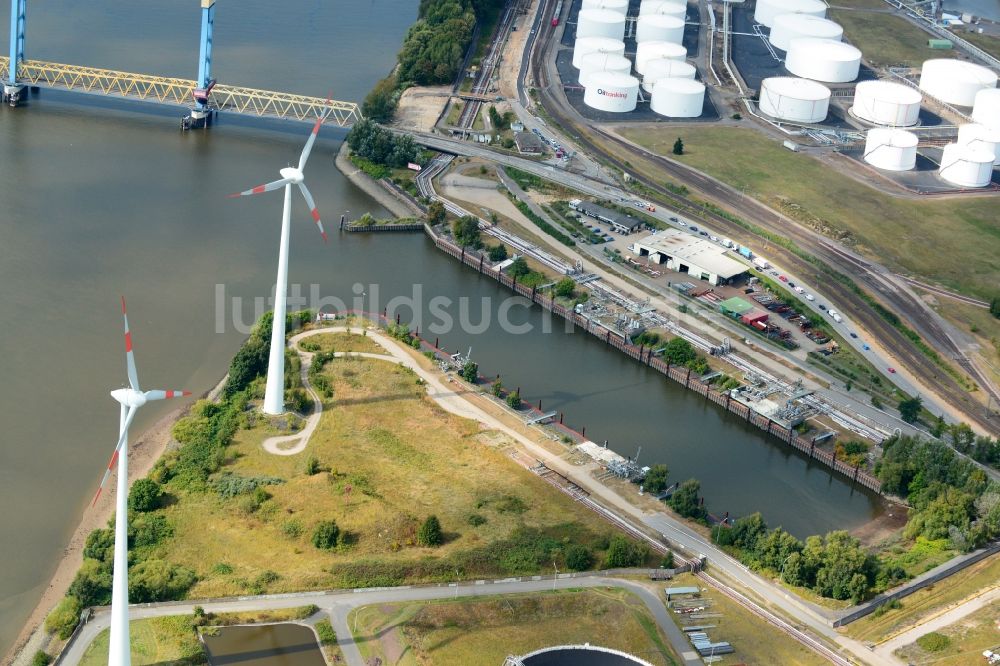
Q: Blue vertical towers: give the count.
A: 2